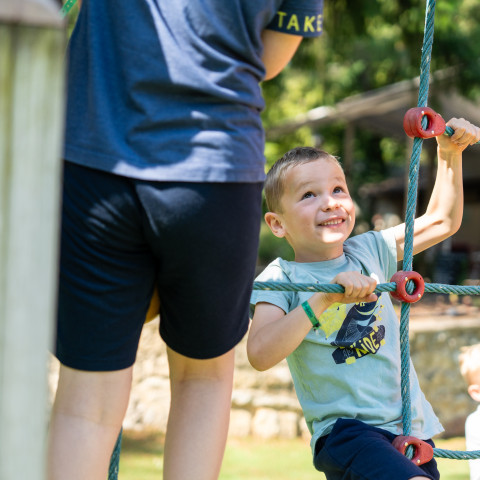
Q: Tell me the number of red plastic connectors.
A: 3